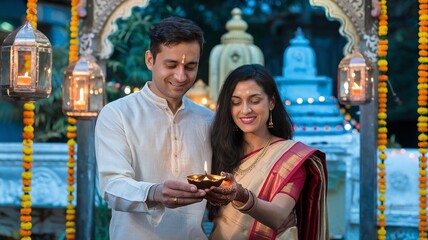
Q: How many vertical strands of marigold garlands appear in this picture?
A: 4